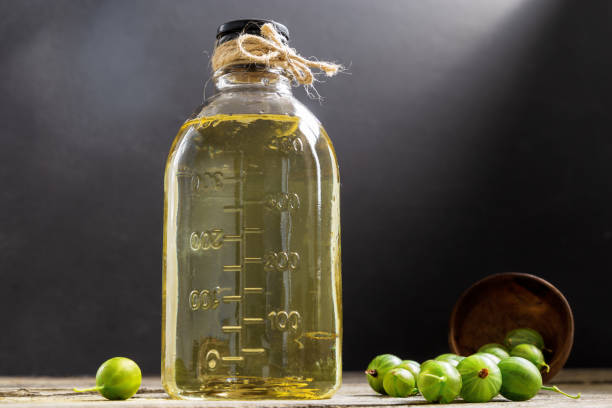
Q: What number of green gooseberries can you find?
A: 12